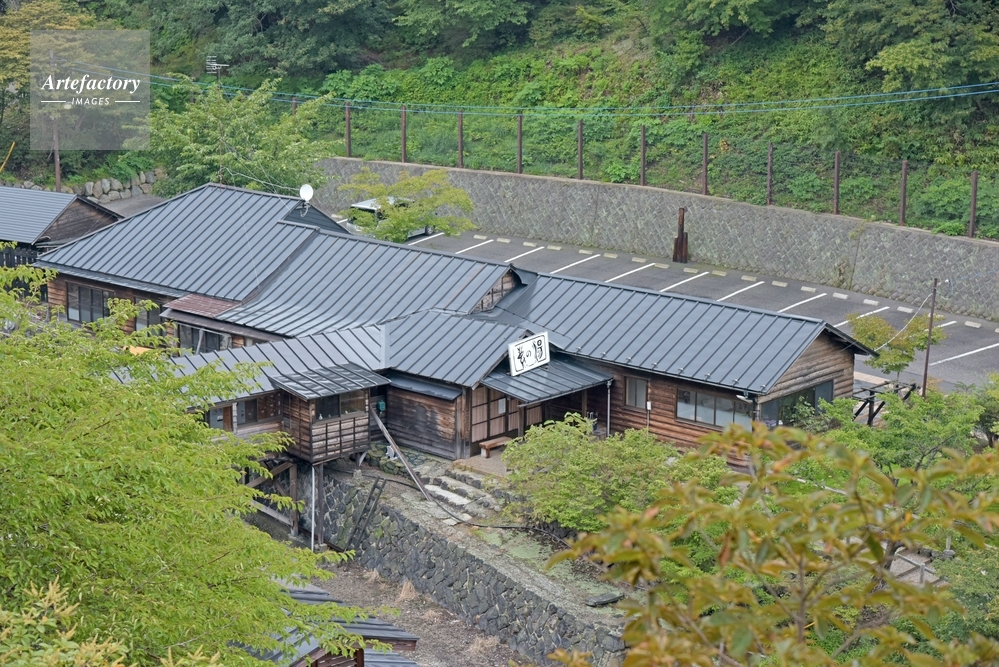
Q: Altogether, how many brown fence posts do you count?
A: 12